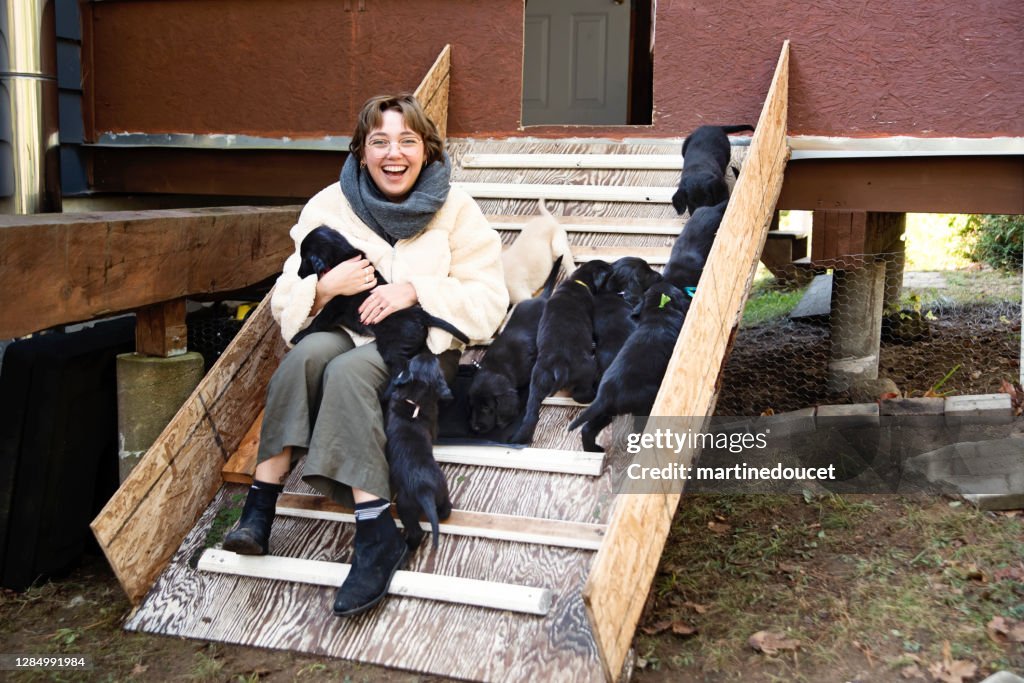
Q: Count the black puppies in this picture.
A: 8